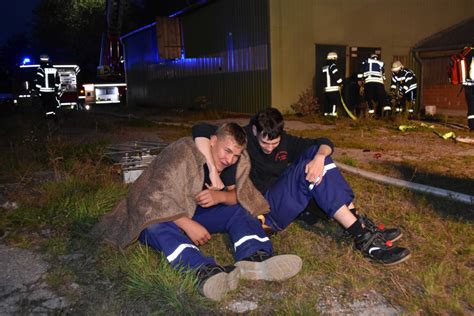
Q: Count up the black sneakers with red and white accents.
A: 2